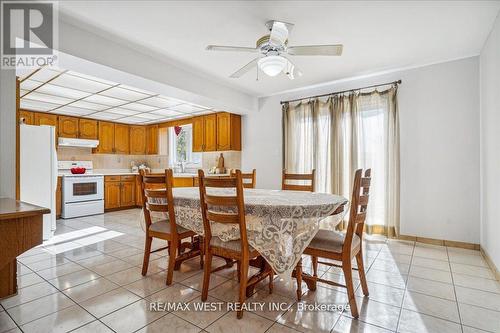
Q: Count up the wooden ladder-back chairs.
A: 6